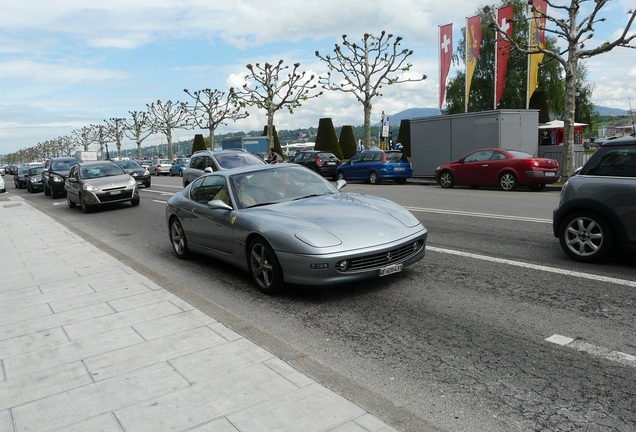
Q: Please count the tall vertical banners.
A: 4